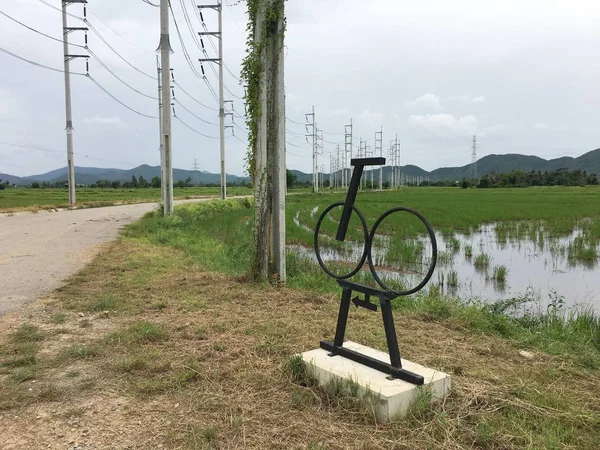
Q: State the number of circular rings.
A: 2